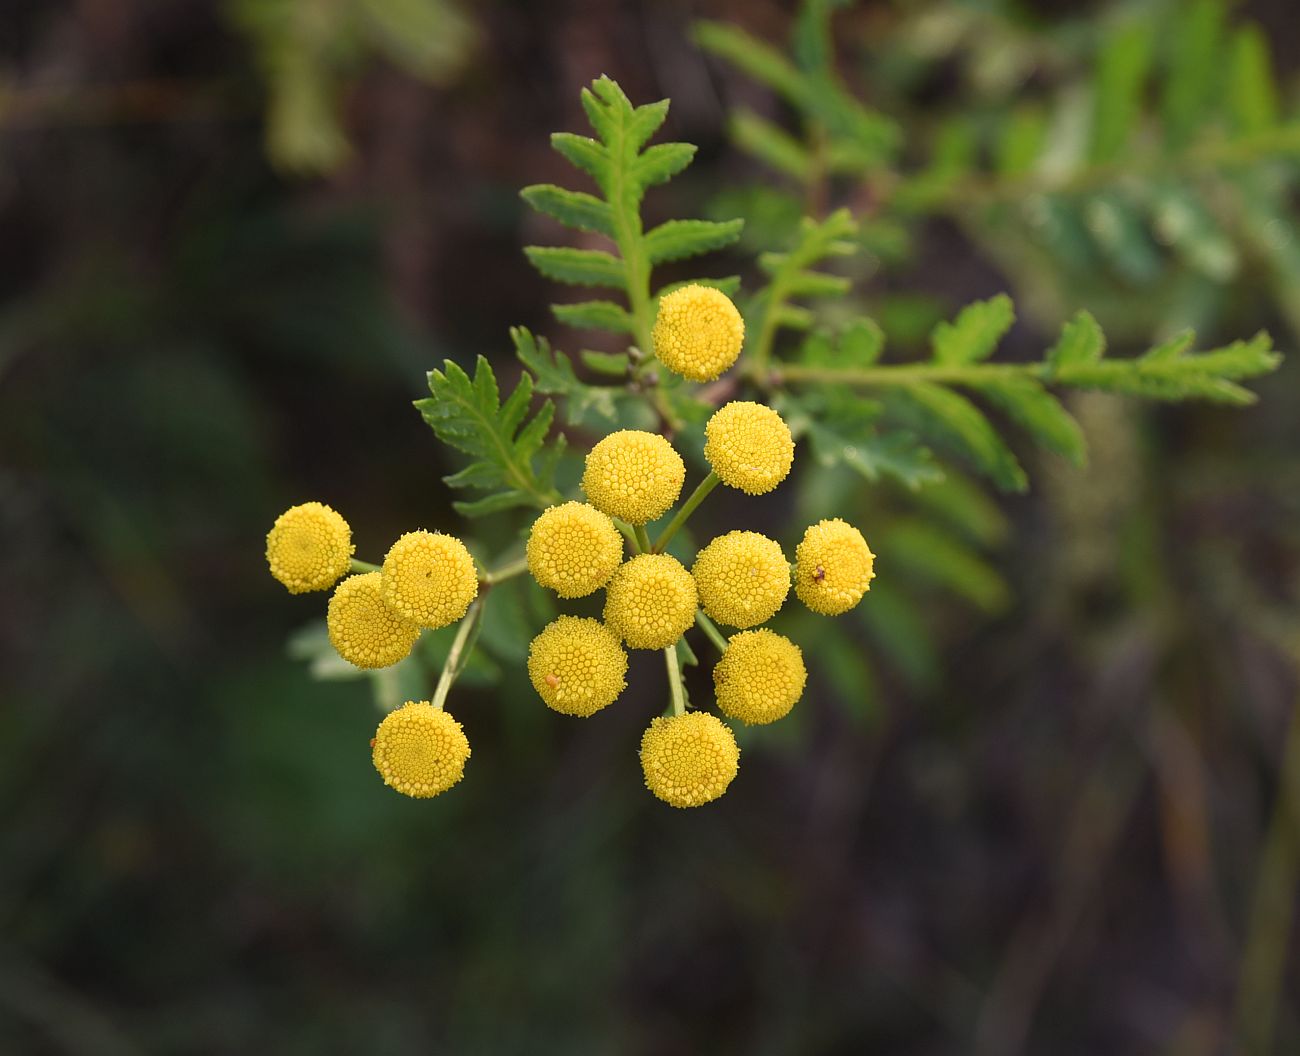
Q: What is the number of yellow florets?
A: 14